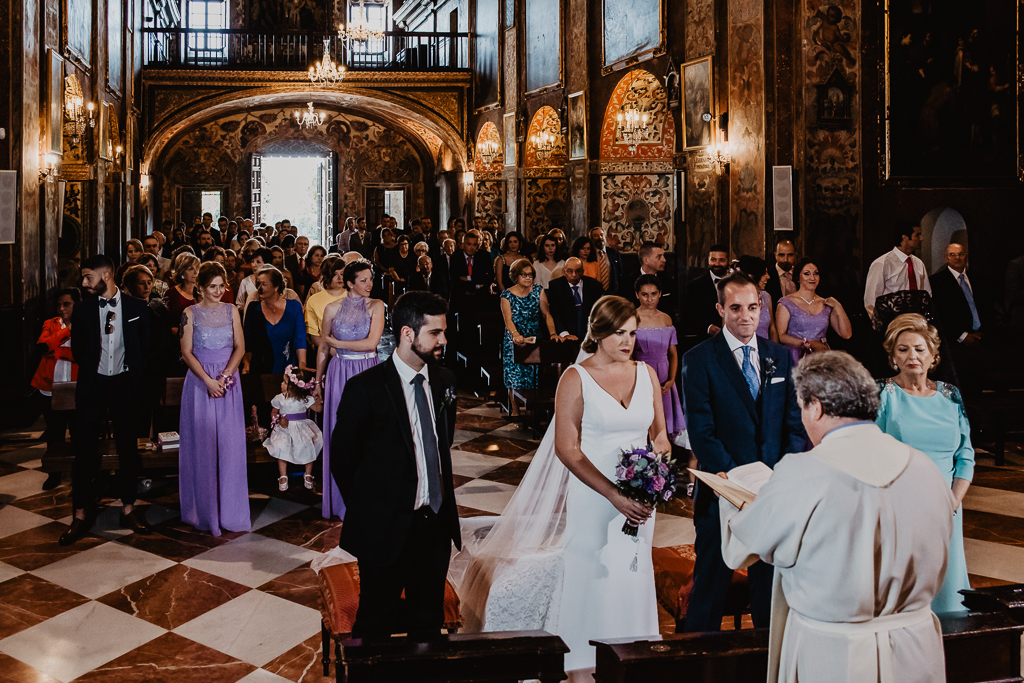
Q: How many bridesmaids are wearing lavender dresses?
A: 5